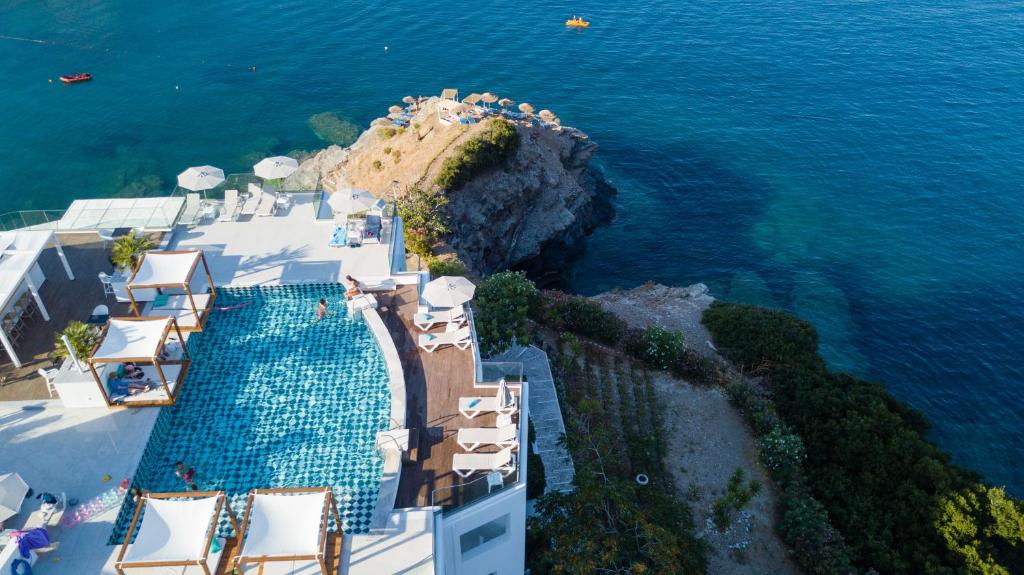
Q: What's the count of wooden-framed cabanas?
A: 4